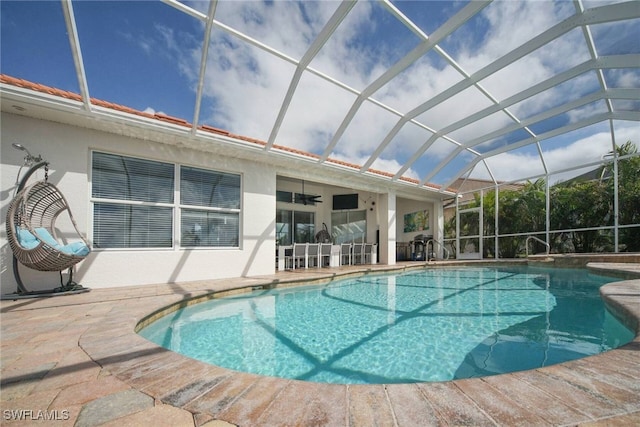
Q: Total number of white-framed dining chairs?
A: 6